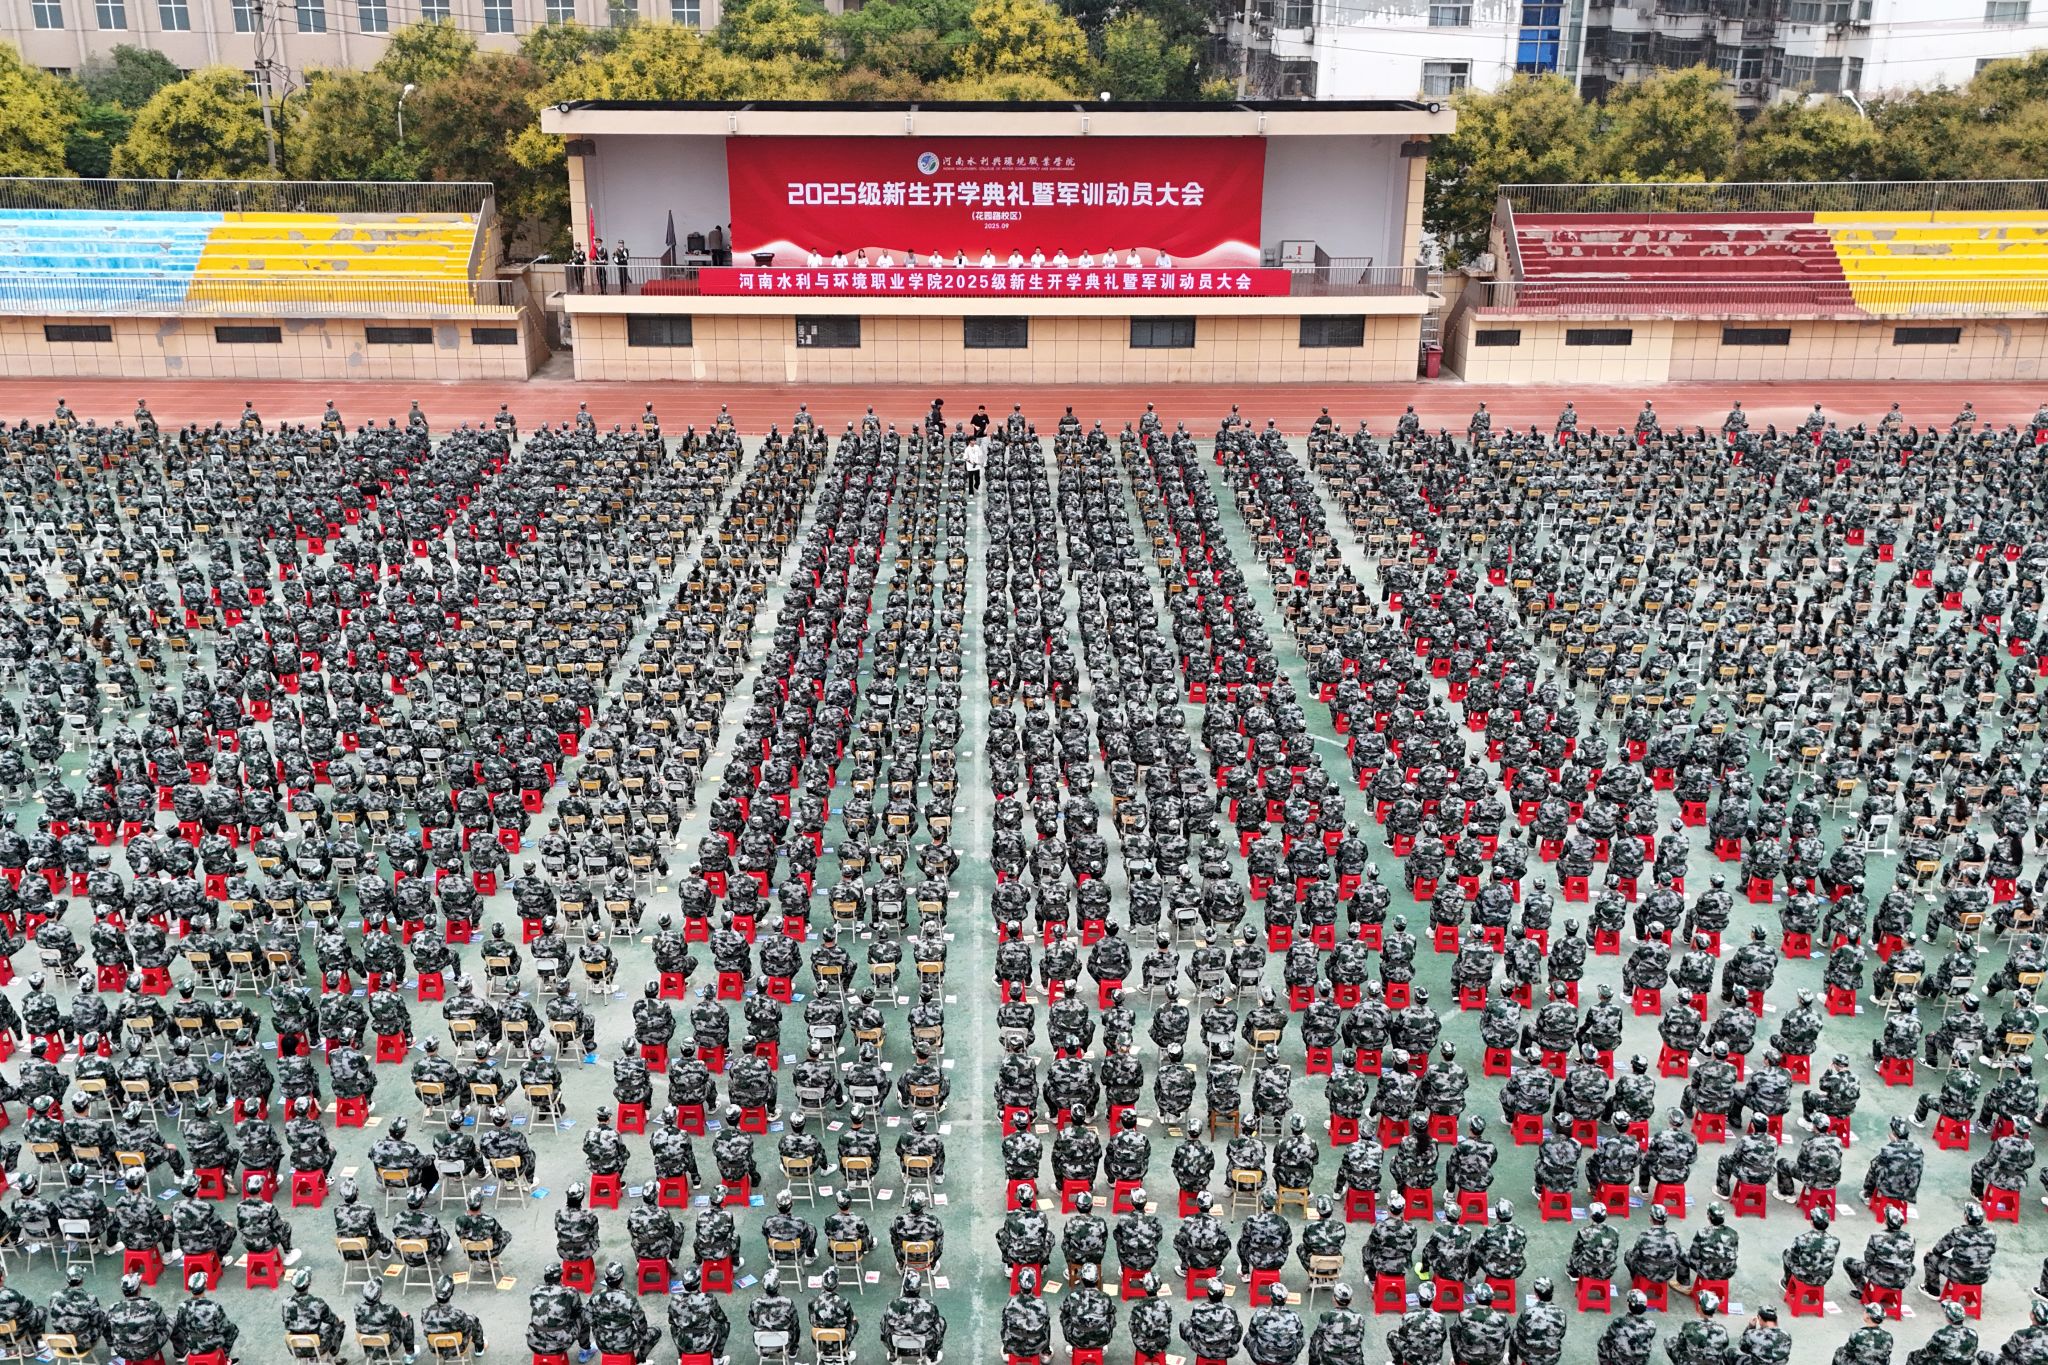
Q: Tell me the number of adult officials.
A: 15